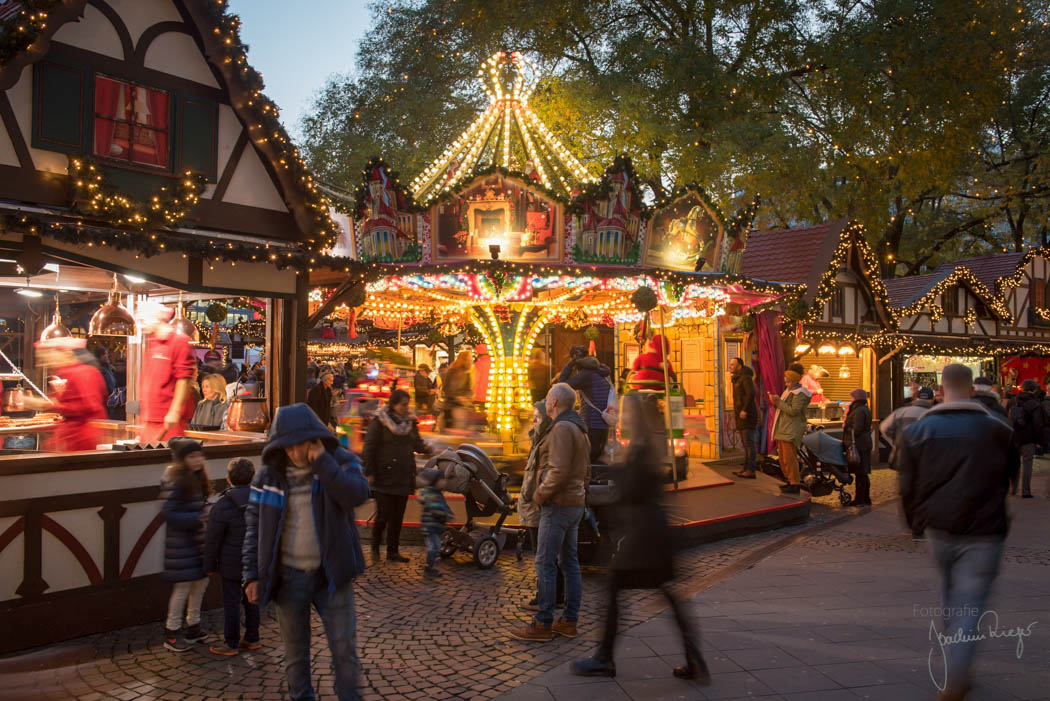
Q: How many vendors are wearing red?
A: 2